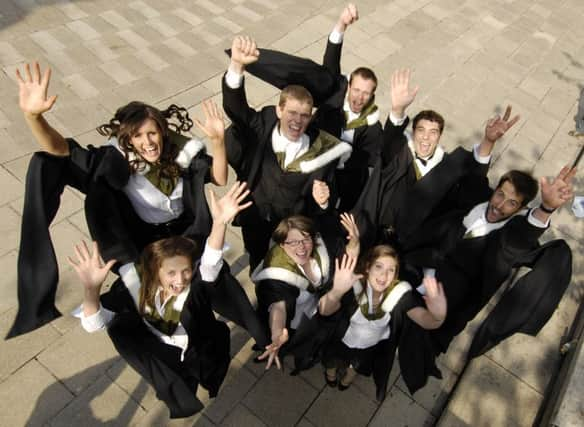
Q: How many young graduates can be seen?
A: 8